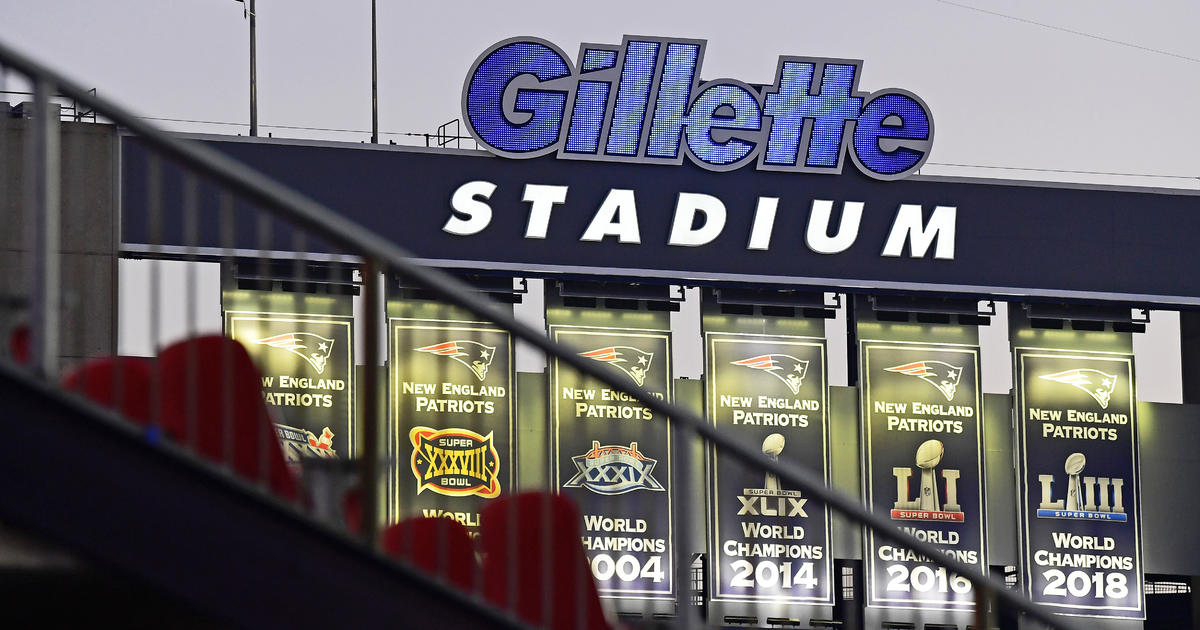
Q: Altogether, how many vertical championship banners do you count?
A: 6